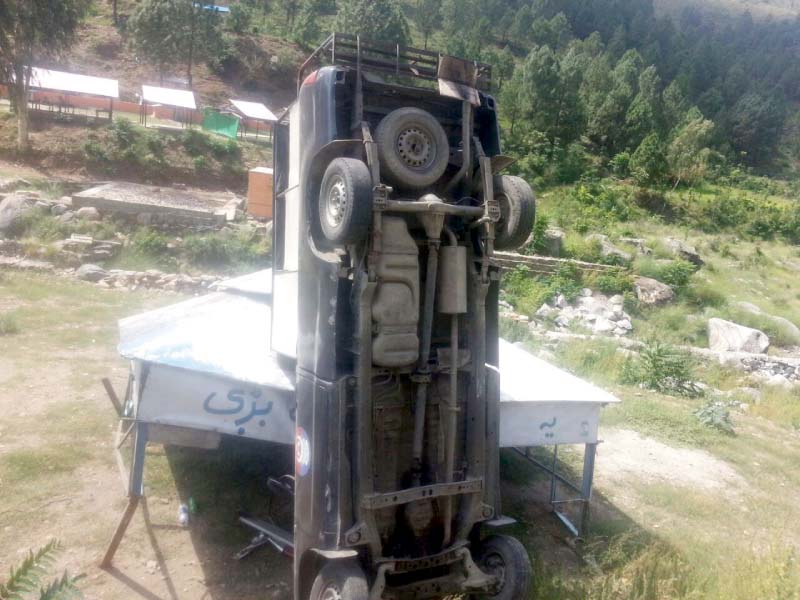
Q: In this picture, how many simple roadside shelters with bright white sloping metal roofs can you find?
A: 3